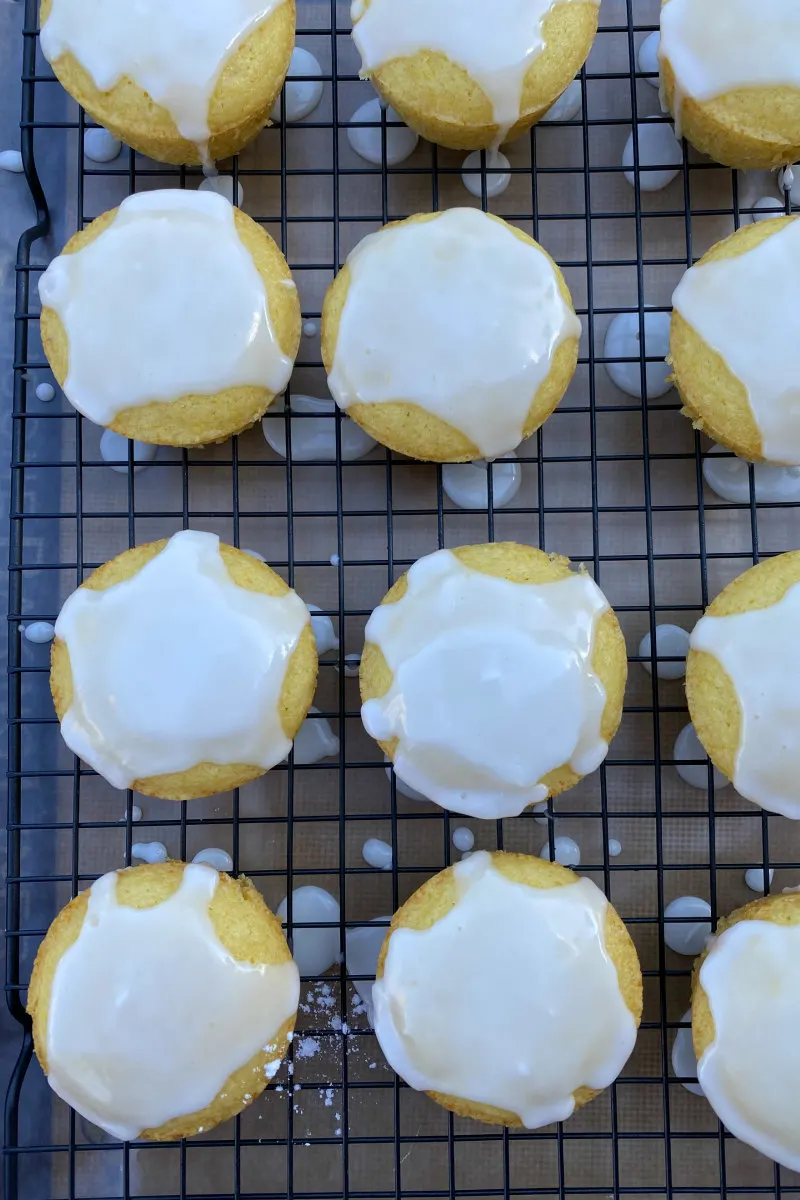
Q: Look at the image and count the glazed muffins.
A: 12